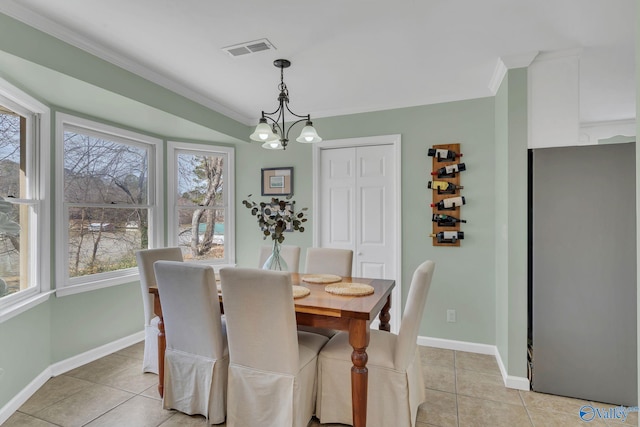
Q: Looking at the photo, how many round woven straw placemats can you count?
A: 3